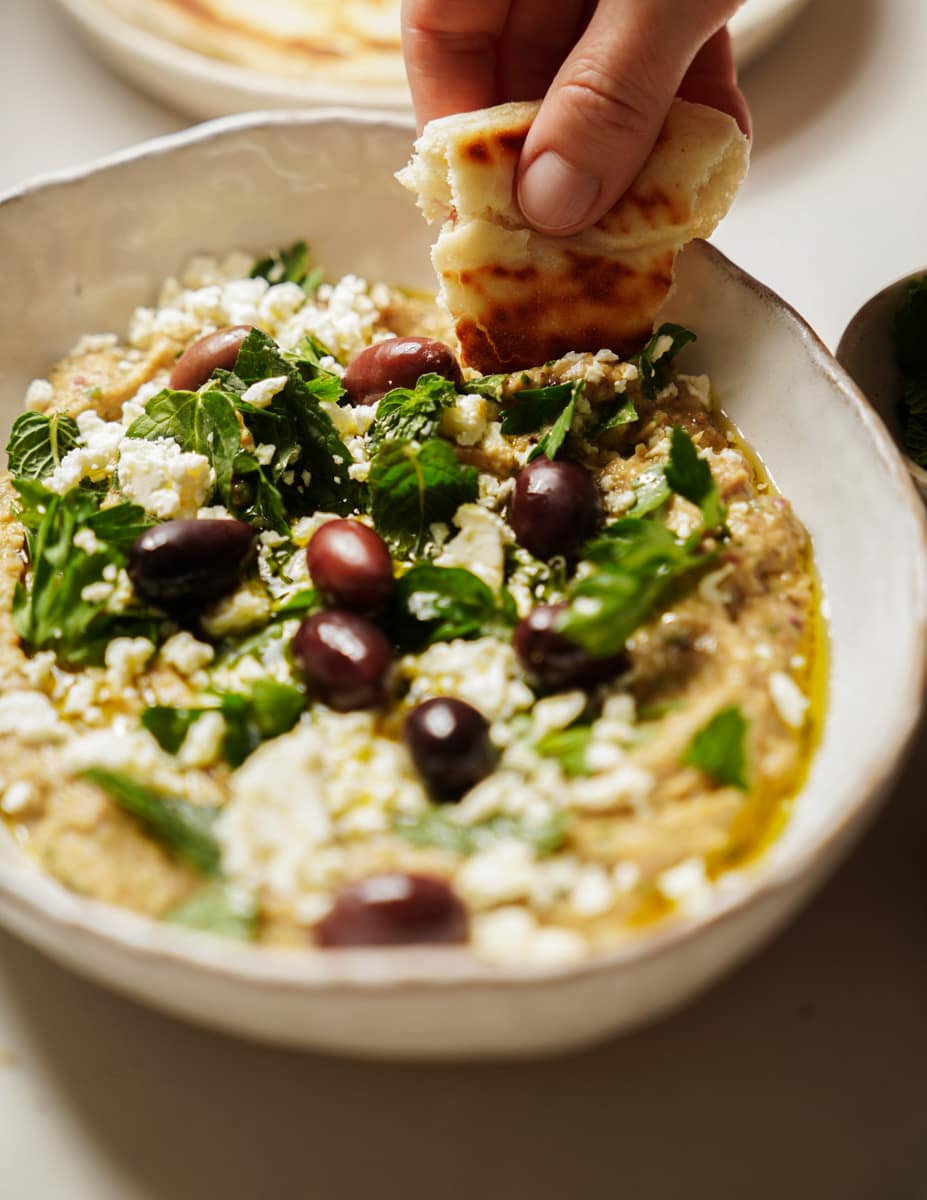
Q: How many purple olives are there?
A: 9